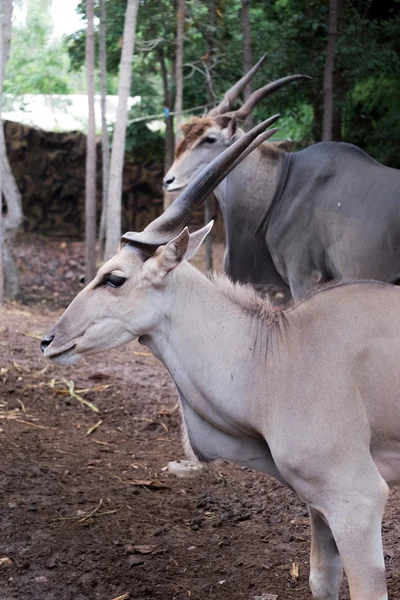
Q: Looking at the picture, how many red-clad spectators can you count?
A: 0